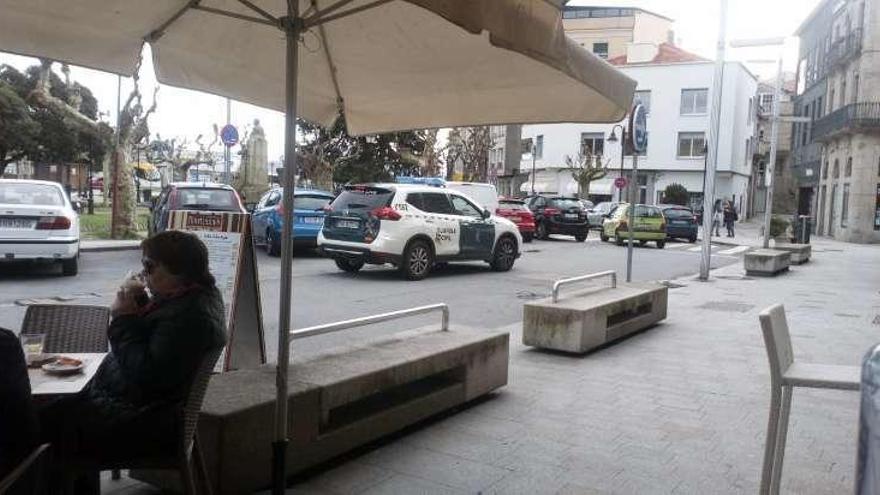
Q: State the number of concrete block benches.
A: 4